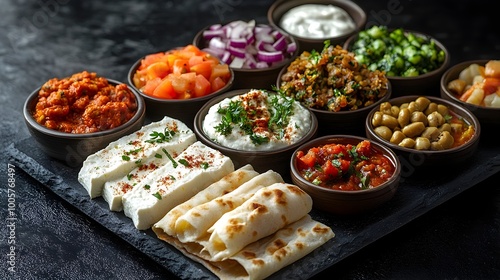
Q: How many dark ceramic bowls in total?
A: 10